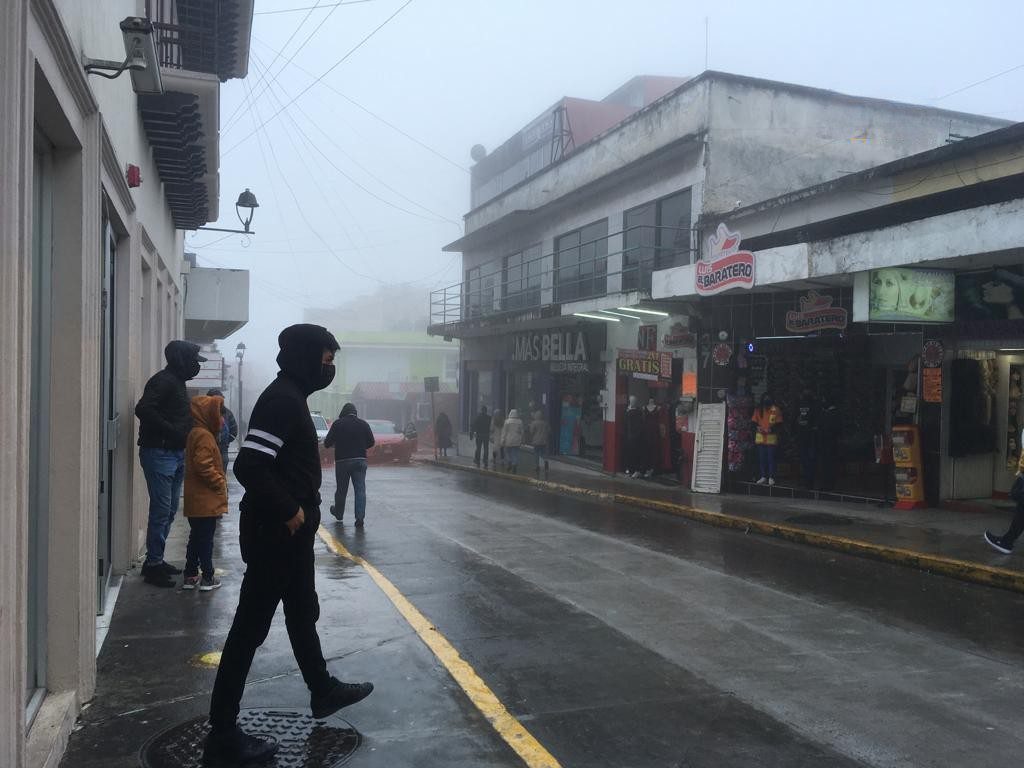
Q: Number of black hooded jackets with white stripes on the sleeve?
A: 1